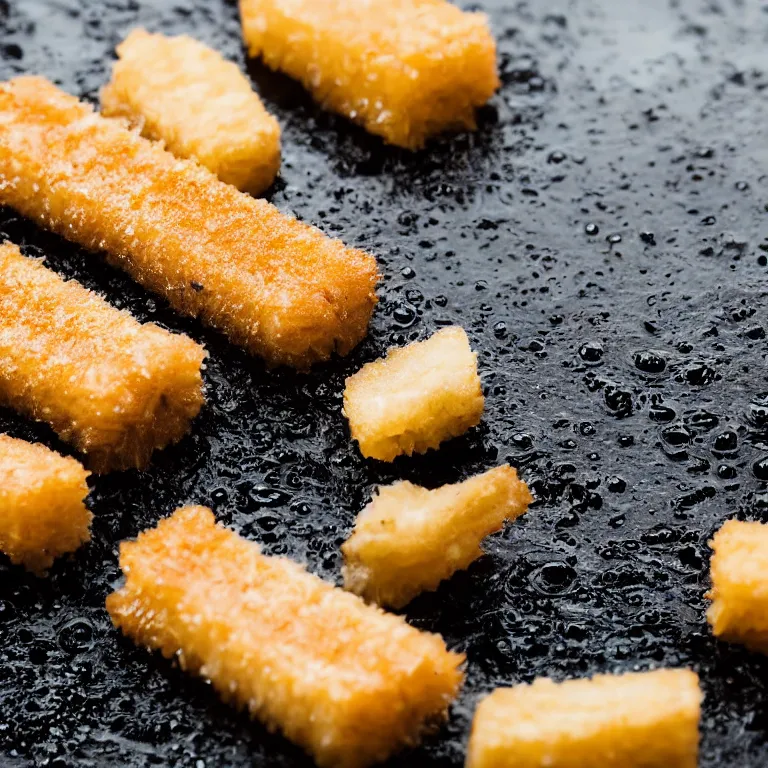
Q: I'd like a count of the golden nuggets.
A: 10